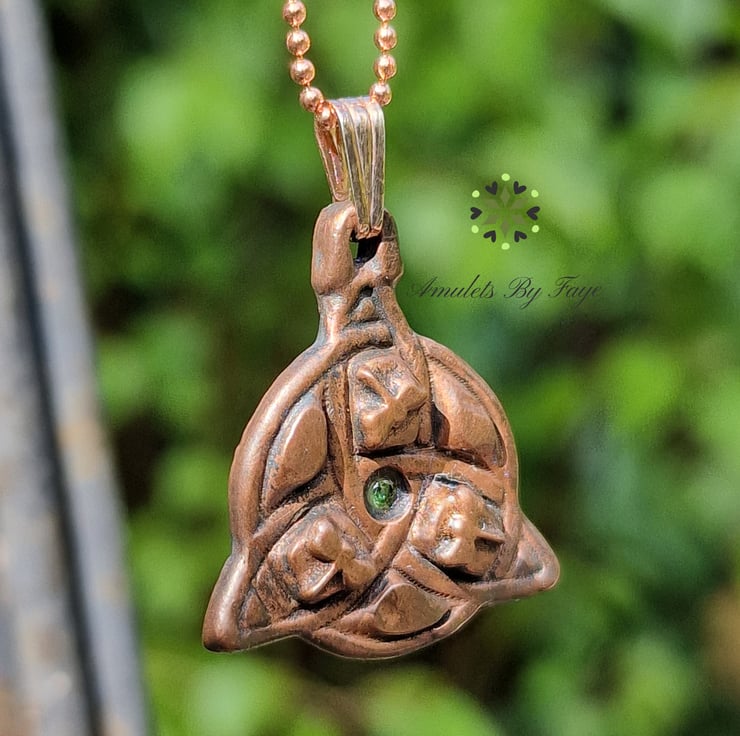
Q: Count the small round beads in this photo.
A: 9